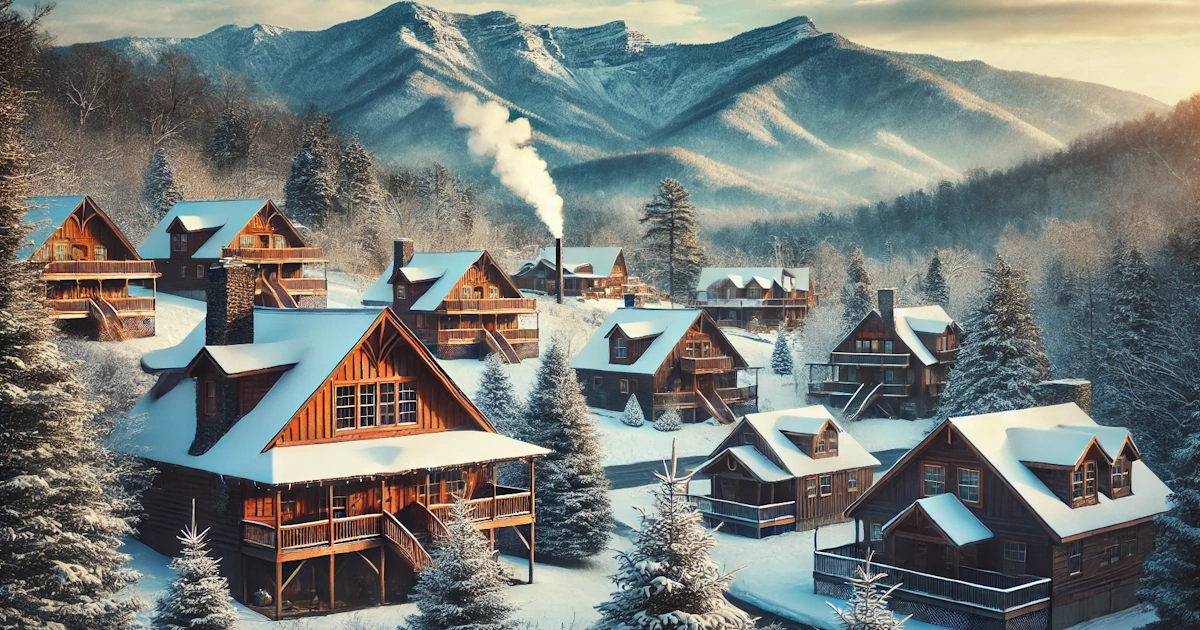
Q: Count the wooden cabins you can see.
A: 10